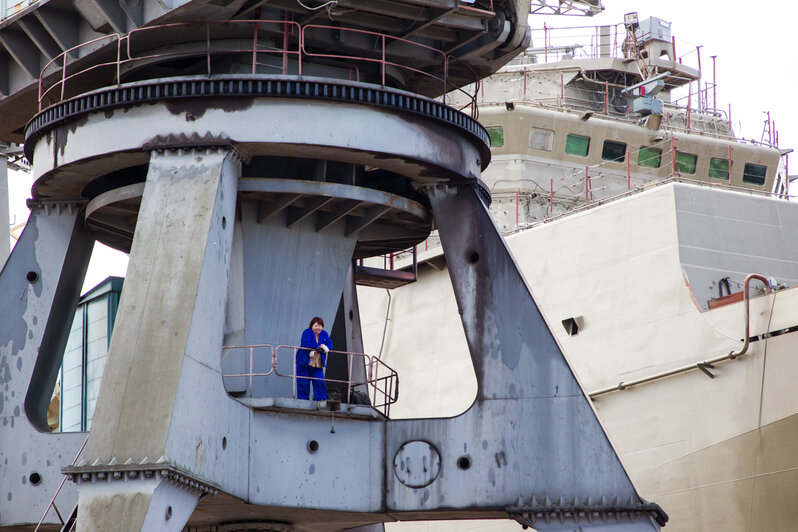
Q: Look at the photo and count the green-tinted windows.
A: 5